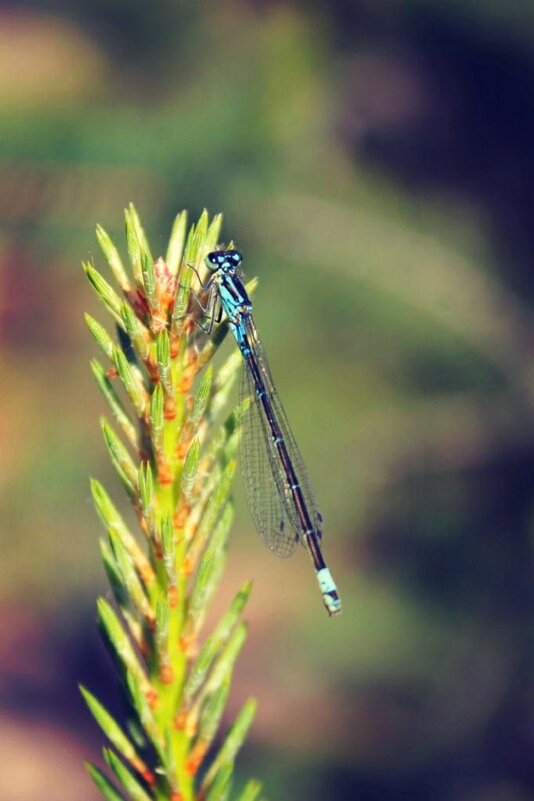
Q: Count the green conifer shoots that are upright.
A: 1